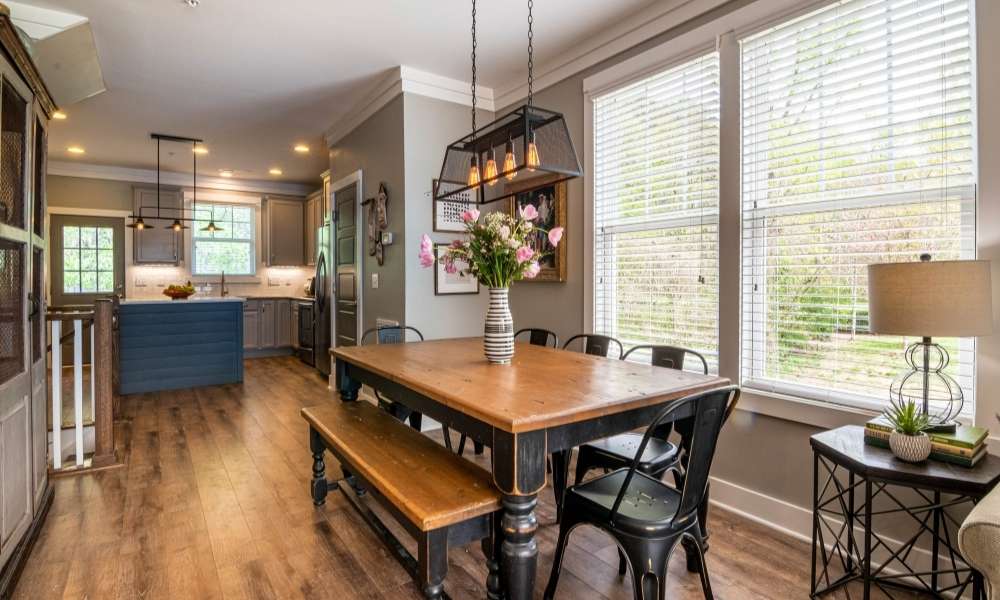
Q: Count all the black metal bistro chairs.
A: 5